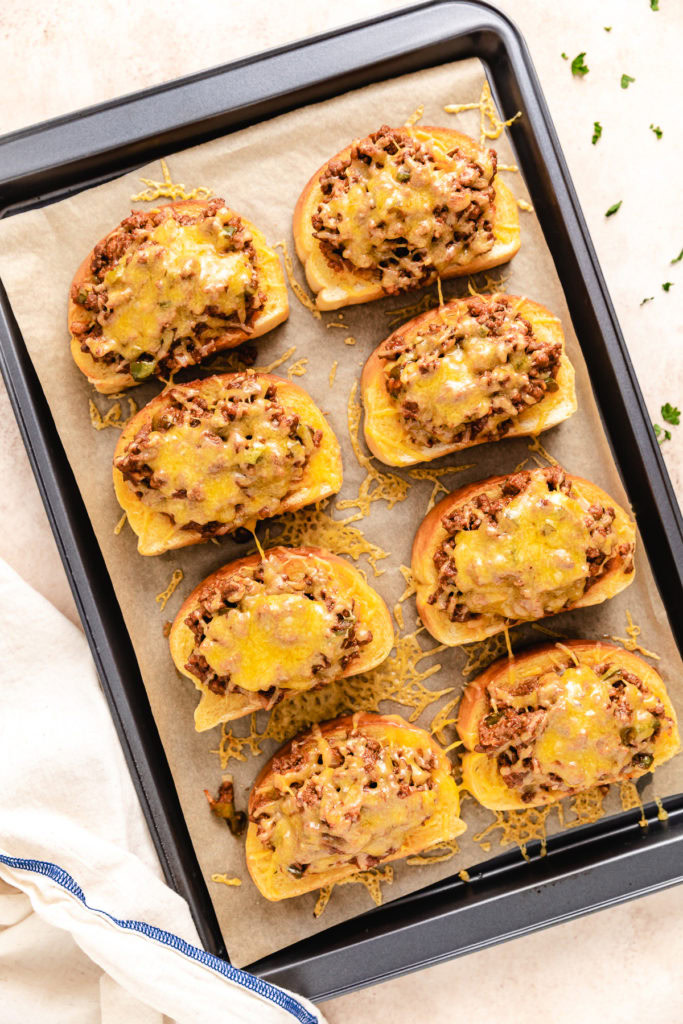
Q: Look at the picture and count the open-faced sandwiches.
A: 8